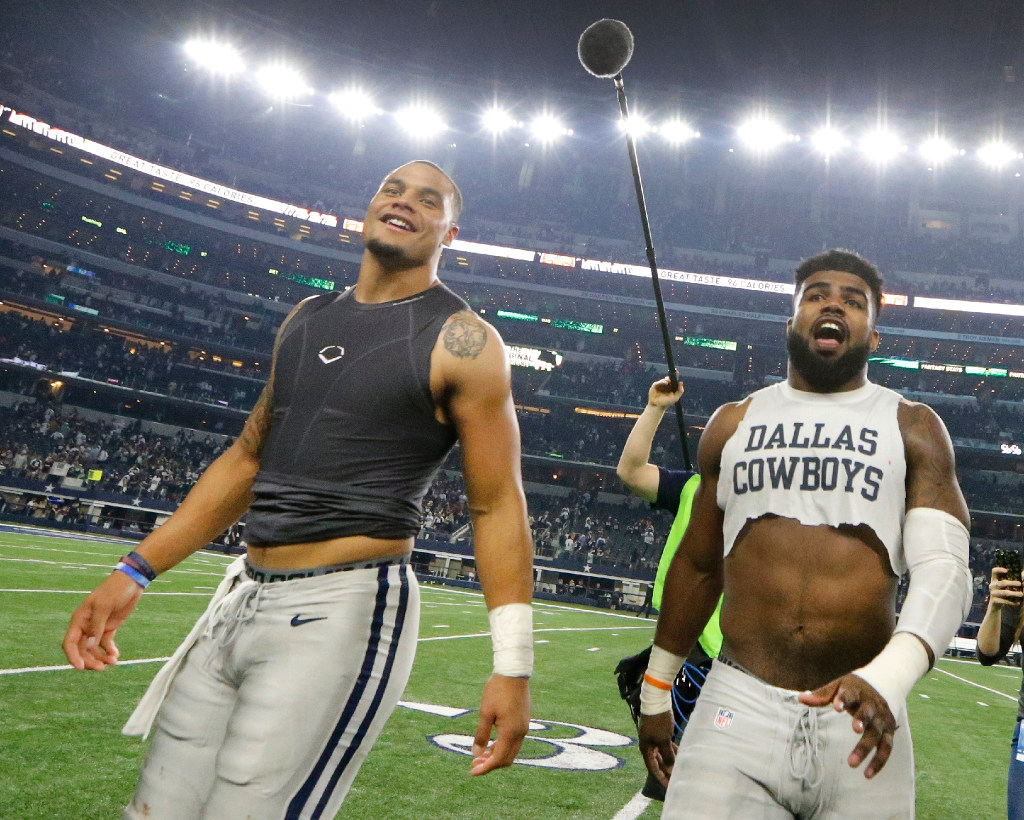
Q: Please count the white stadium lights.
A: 13